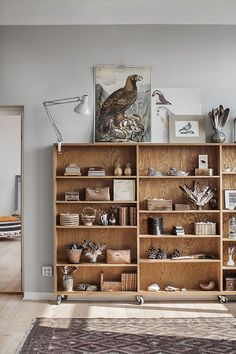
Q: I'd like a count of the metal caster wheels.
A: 3